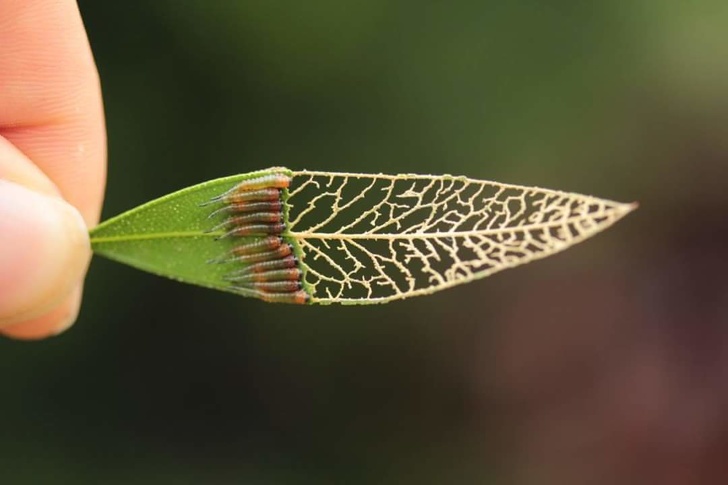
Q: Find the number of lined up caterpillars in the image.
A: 11